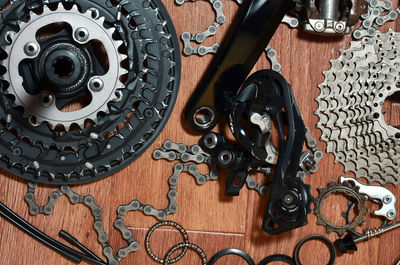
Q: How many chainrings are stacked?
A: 3